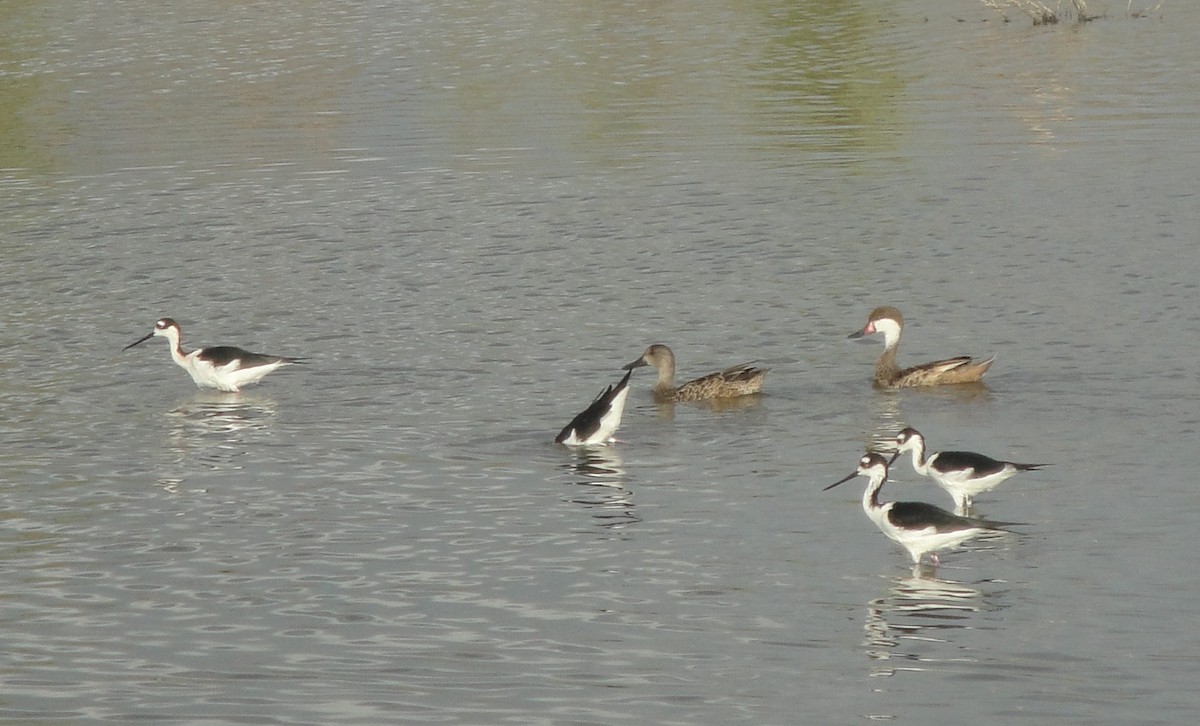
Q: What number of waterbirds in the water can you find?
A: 6